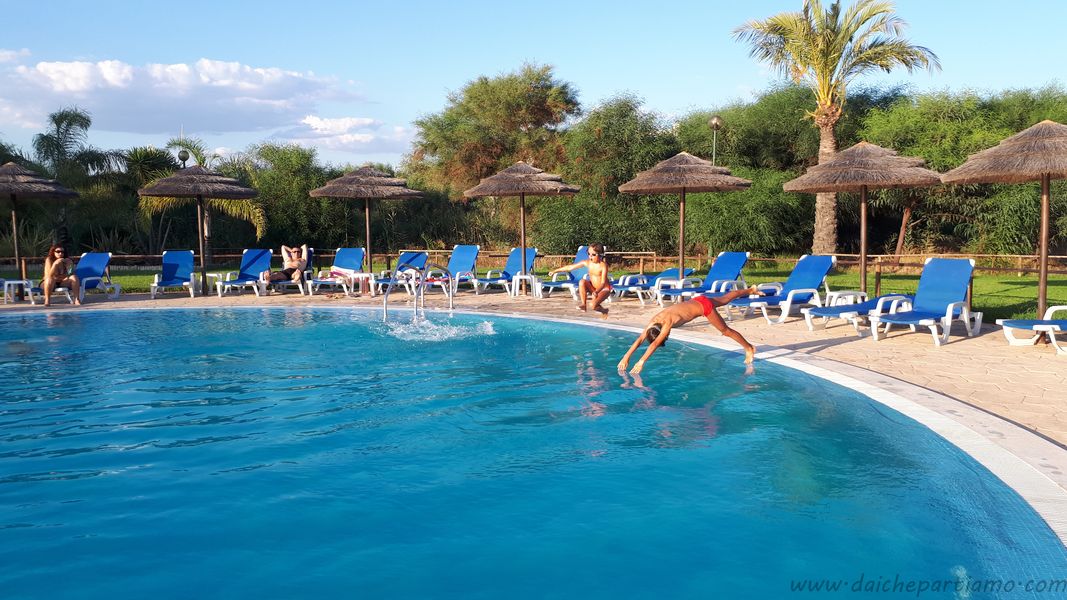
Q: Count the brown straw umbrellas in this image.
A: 7